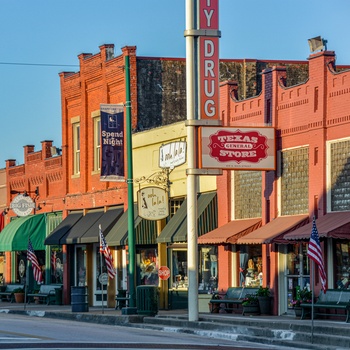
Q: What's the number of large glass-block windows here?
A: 3